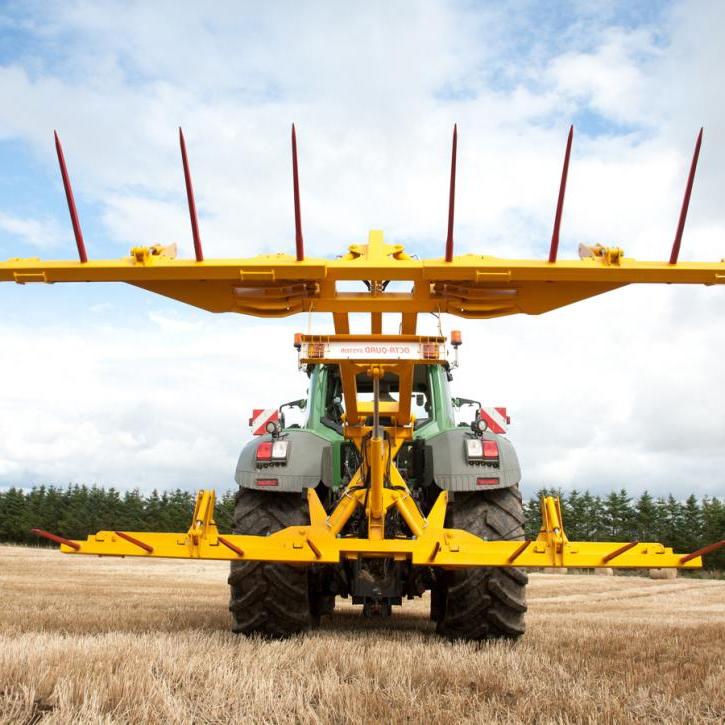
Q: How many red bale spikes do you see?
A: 14